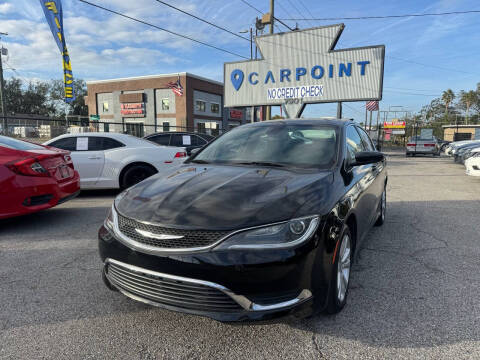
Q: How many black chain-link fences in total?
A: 1